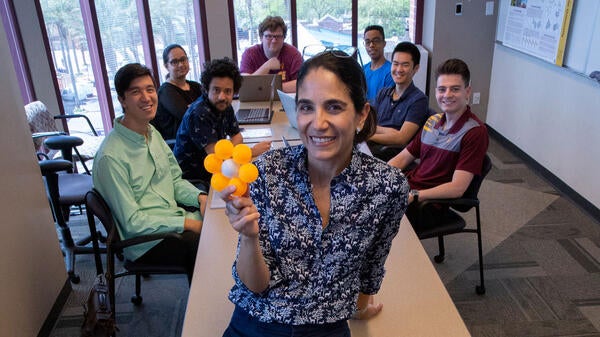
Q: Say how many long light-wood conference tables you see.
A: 1